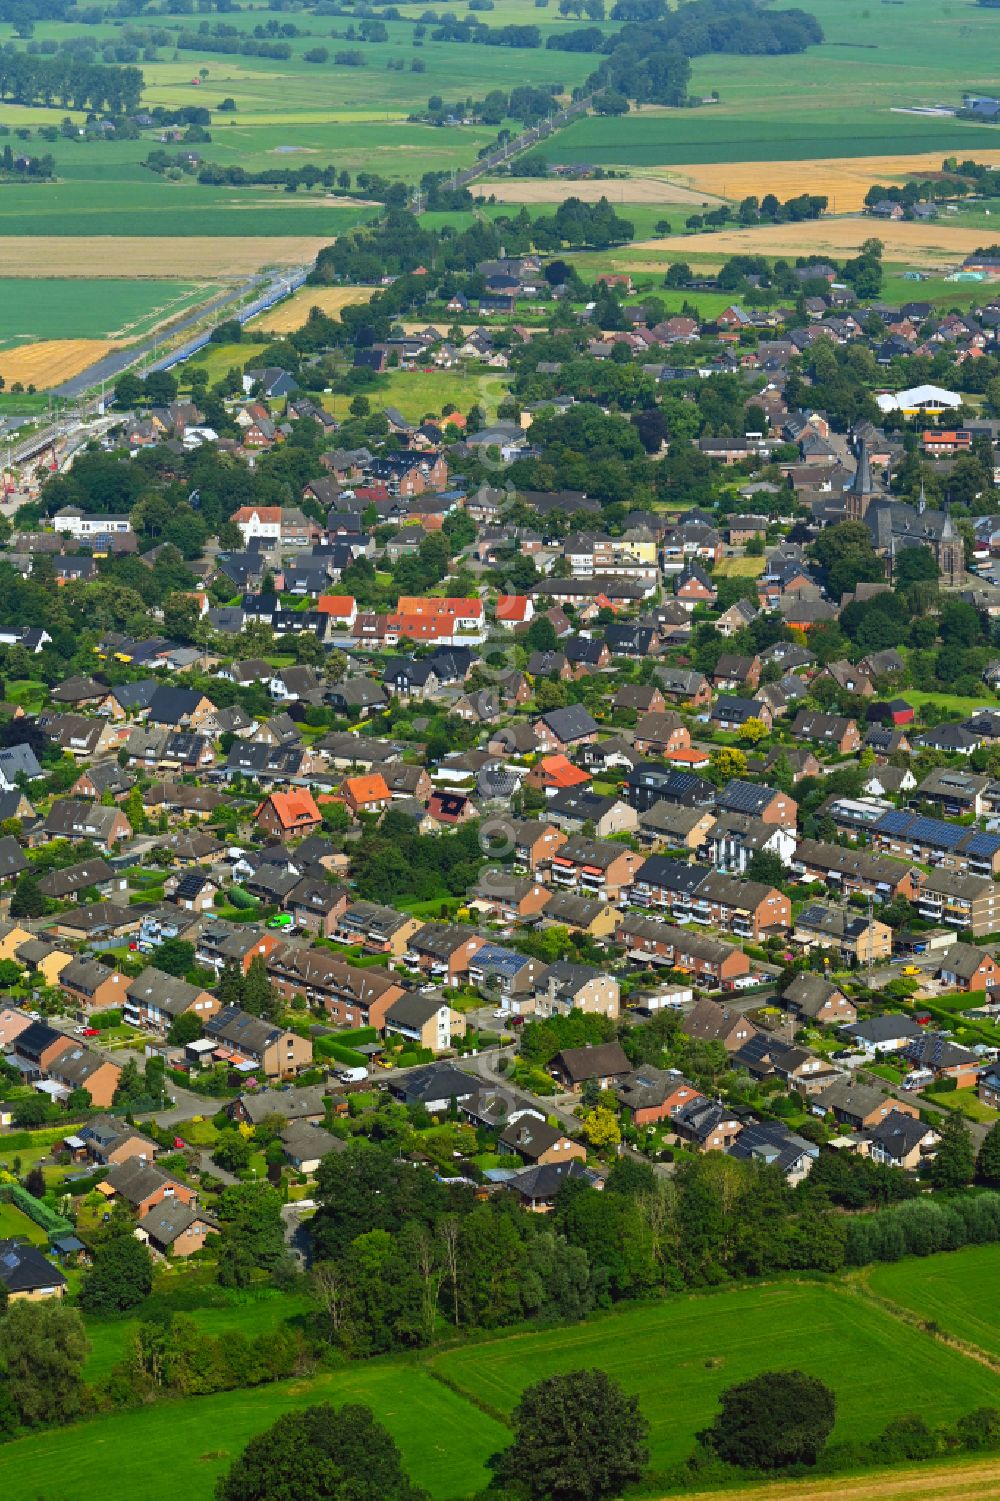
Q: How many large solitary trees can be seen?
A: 3